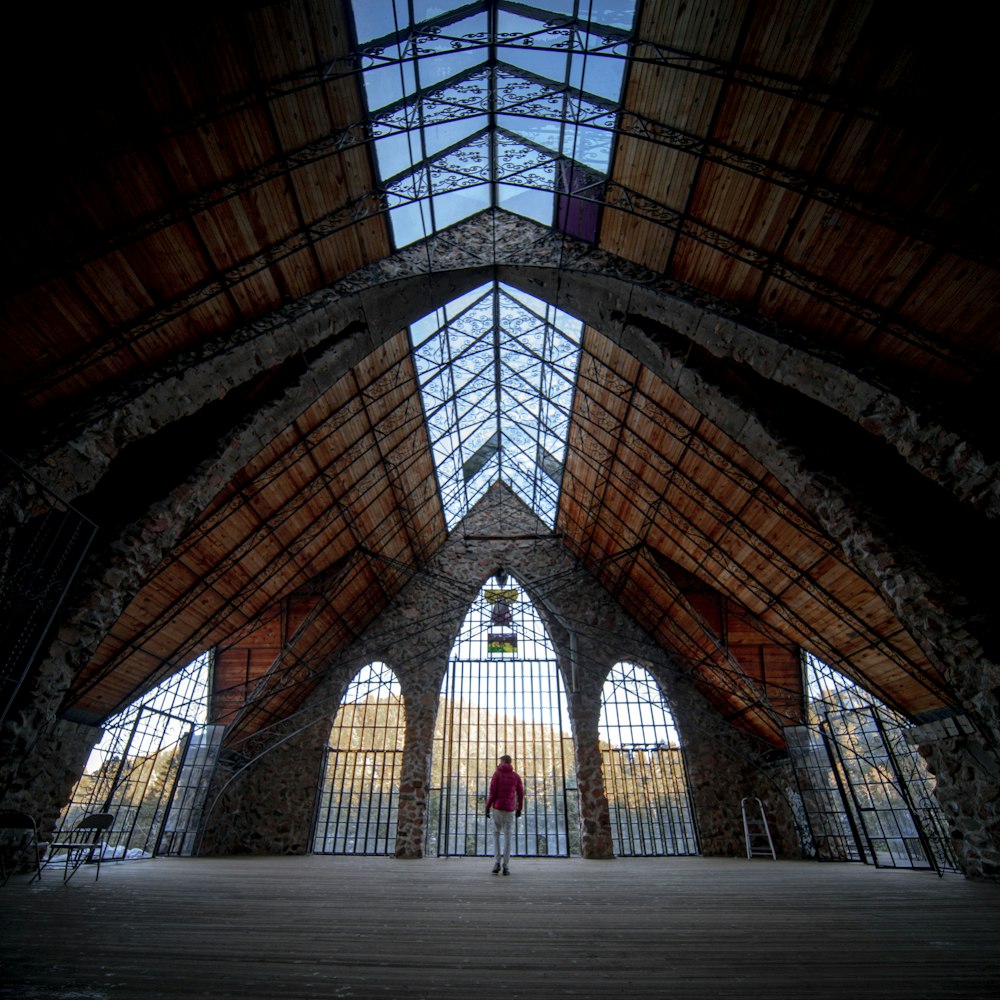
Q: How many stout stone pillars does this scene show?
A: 2